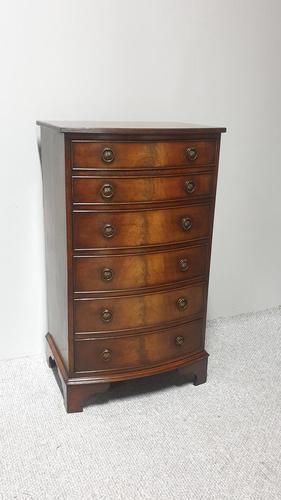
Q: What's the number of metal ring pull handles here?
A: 12